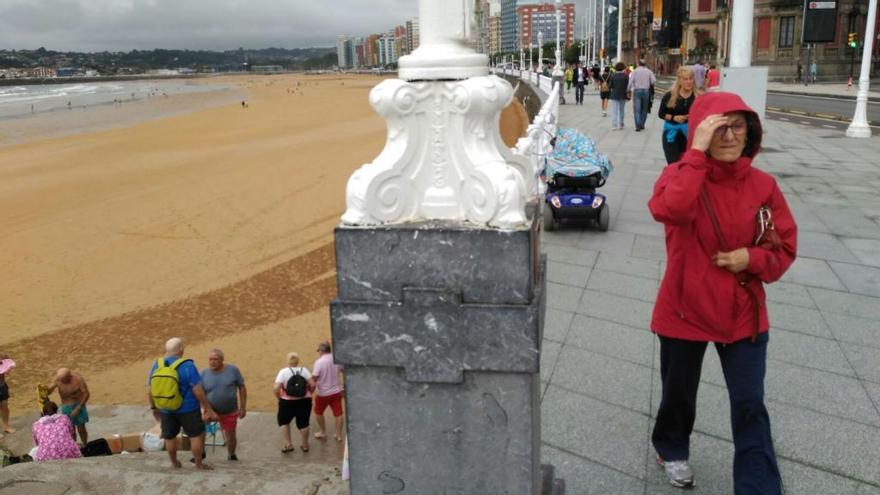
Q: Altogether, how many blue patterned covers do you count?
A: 1